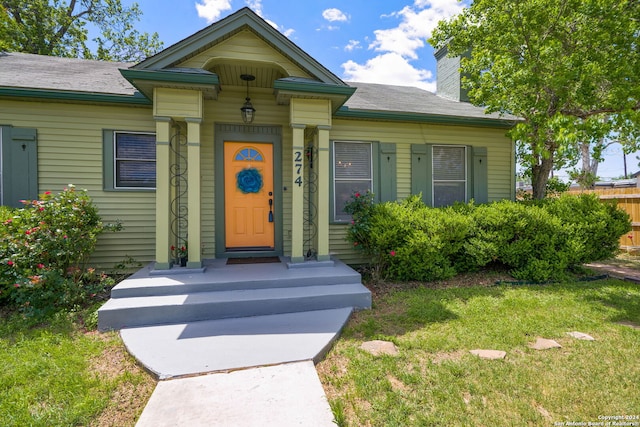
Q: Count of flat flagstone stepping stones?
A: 4